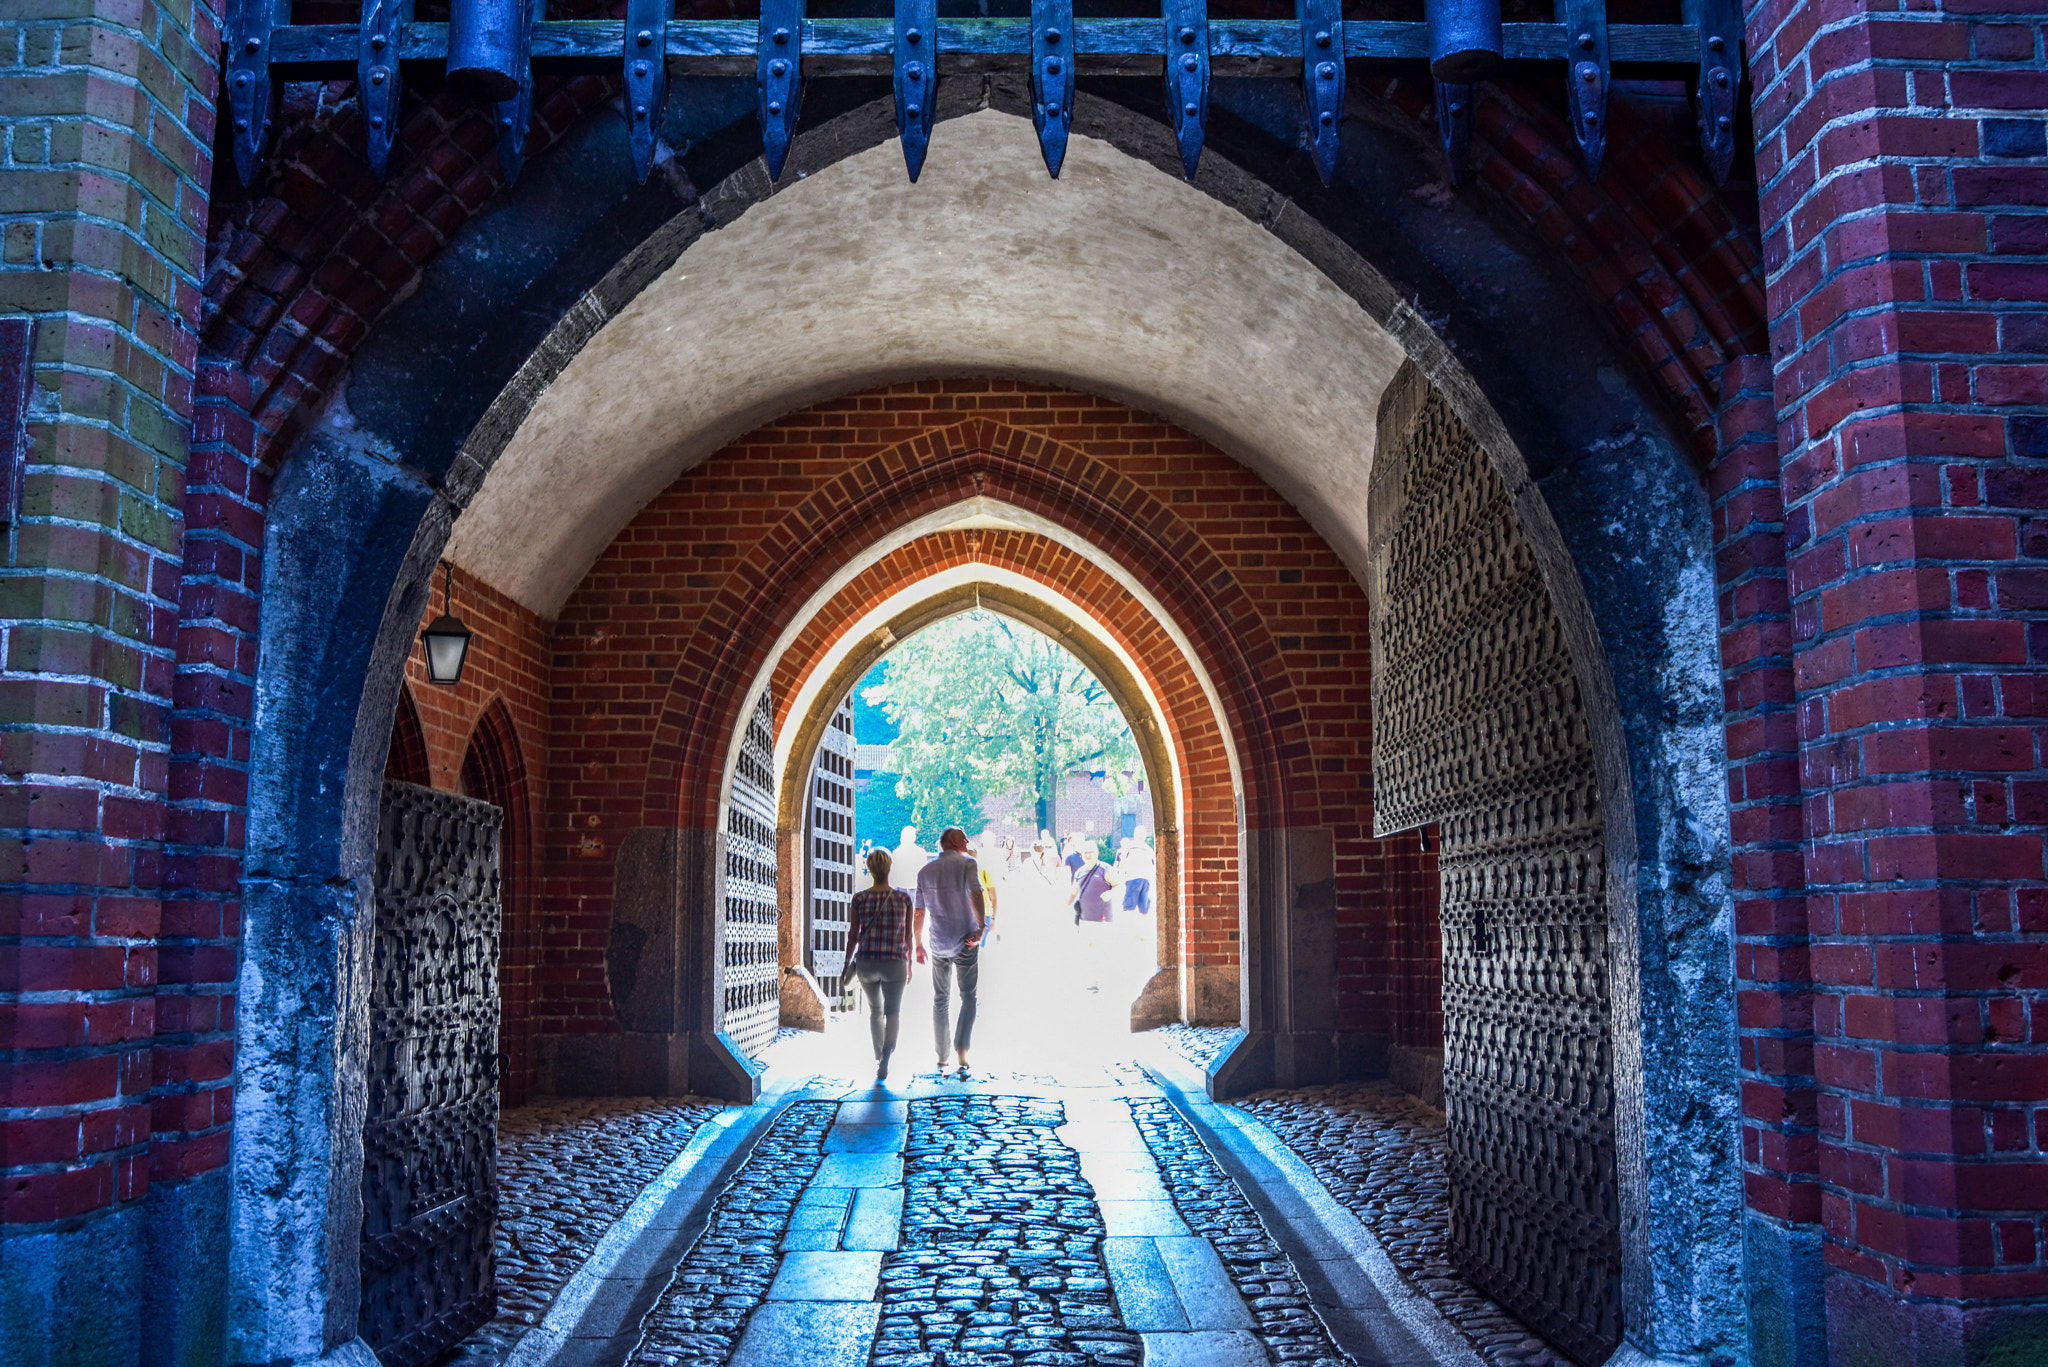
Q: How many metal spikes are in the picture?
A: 12